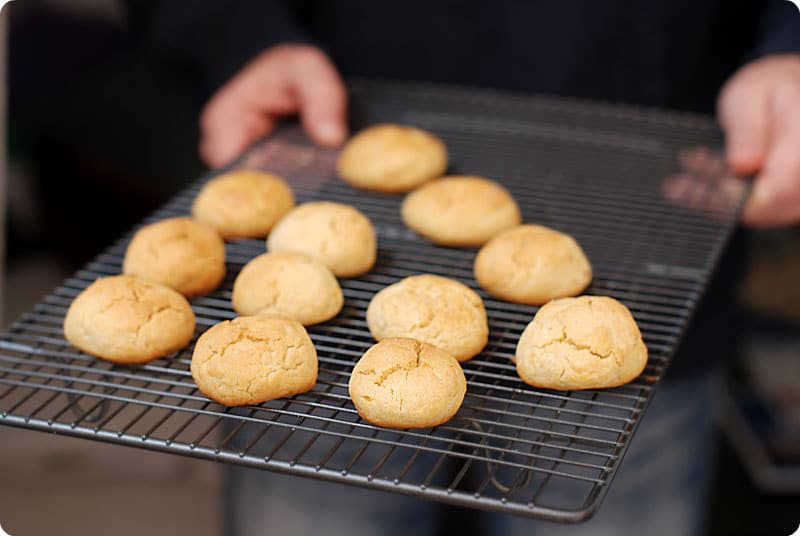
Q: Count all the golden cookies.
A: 12